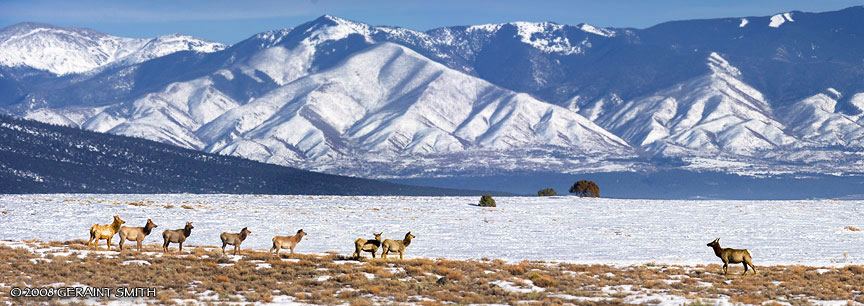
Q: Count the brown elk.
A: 8